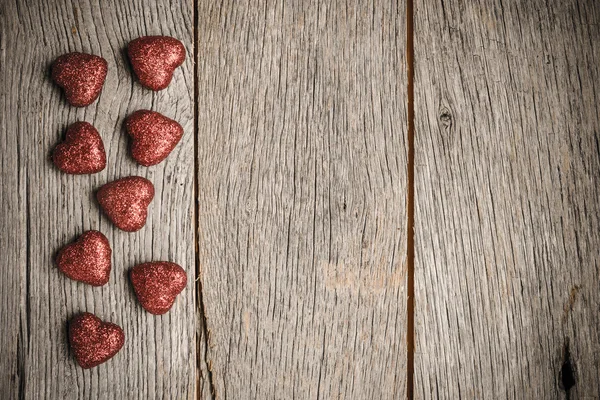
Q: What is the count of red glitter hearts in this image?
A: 8